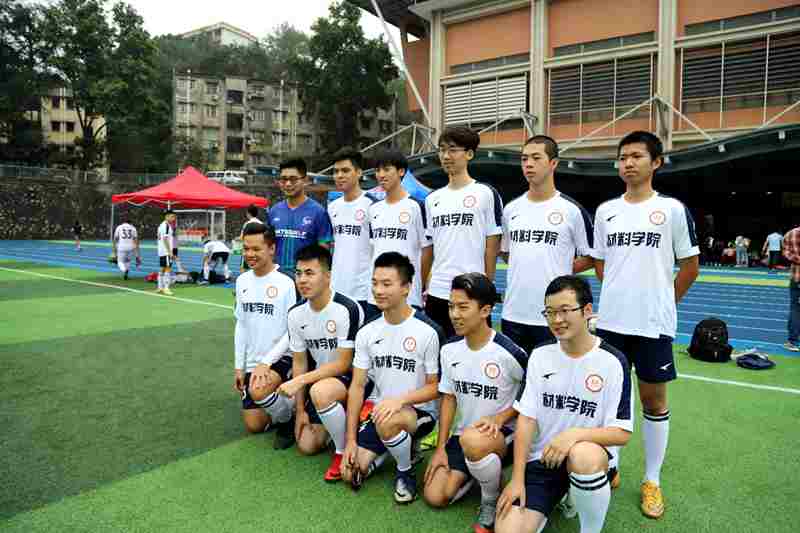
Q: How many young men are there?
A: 11